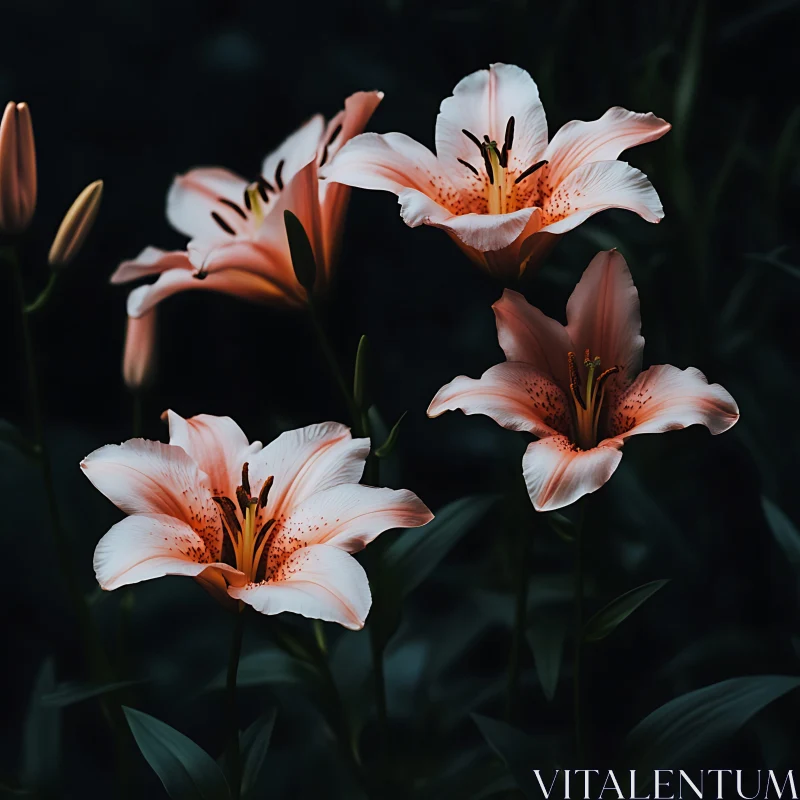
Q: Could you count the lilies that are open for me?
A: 4